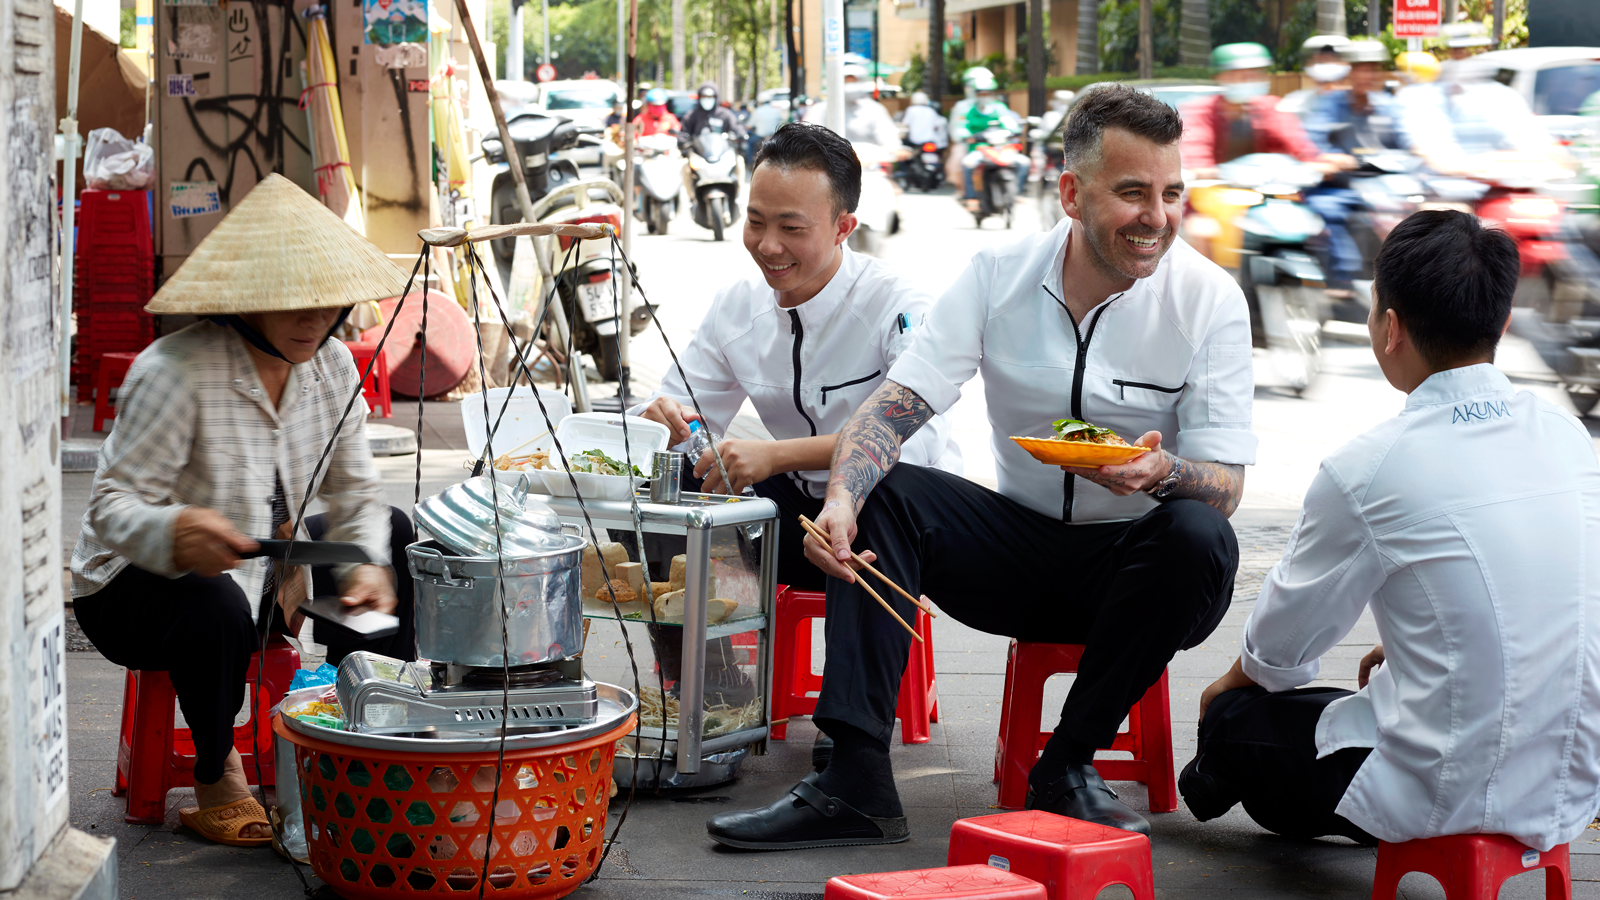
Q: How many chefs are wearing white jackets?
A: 3